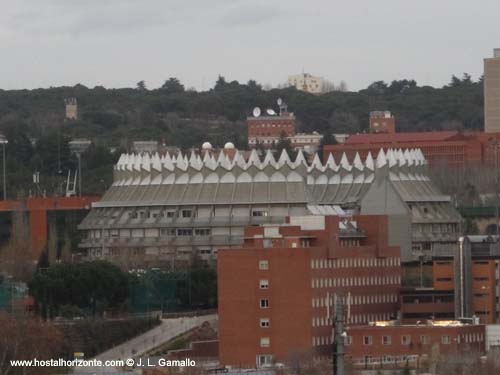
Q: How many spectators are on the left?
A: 0